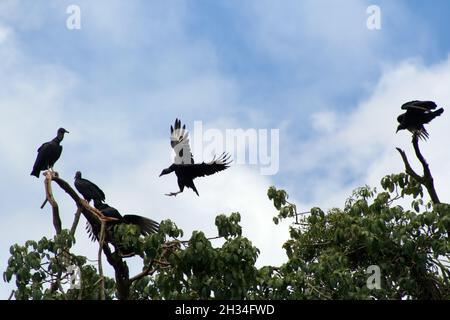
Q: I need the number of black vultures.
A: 5